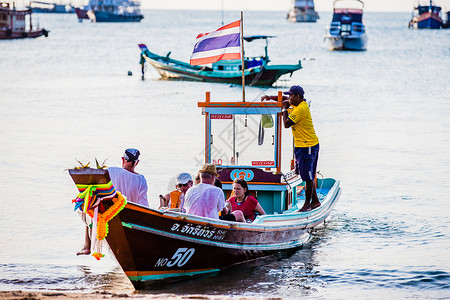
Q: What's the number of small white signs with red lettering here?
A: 2